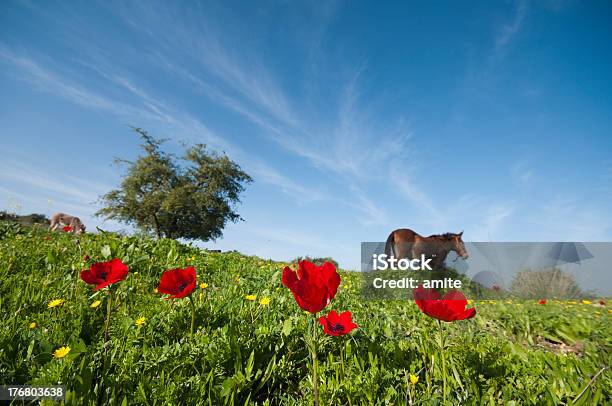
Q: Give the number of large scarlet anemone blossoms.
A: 5